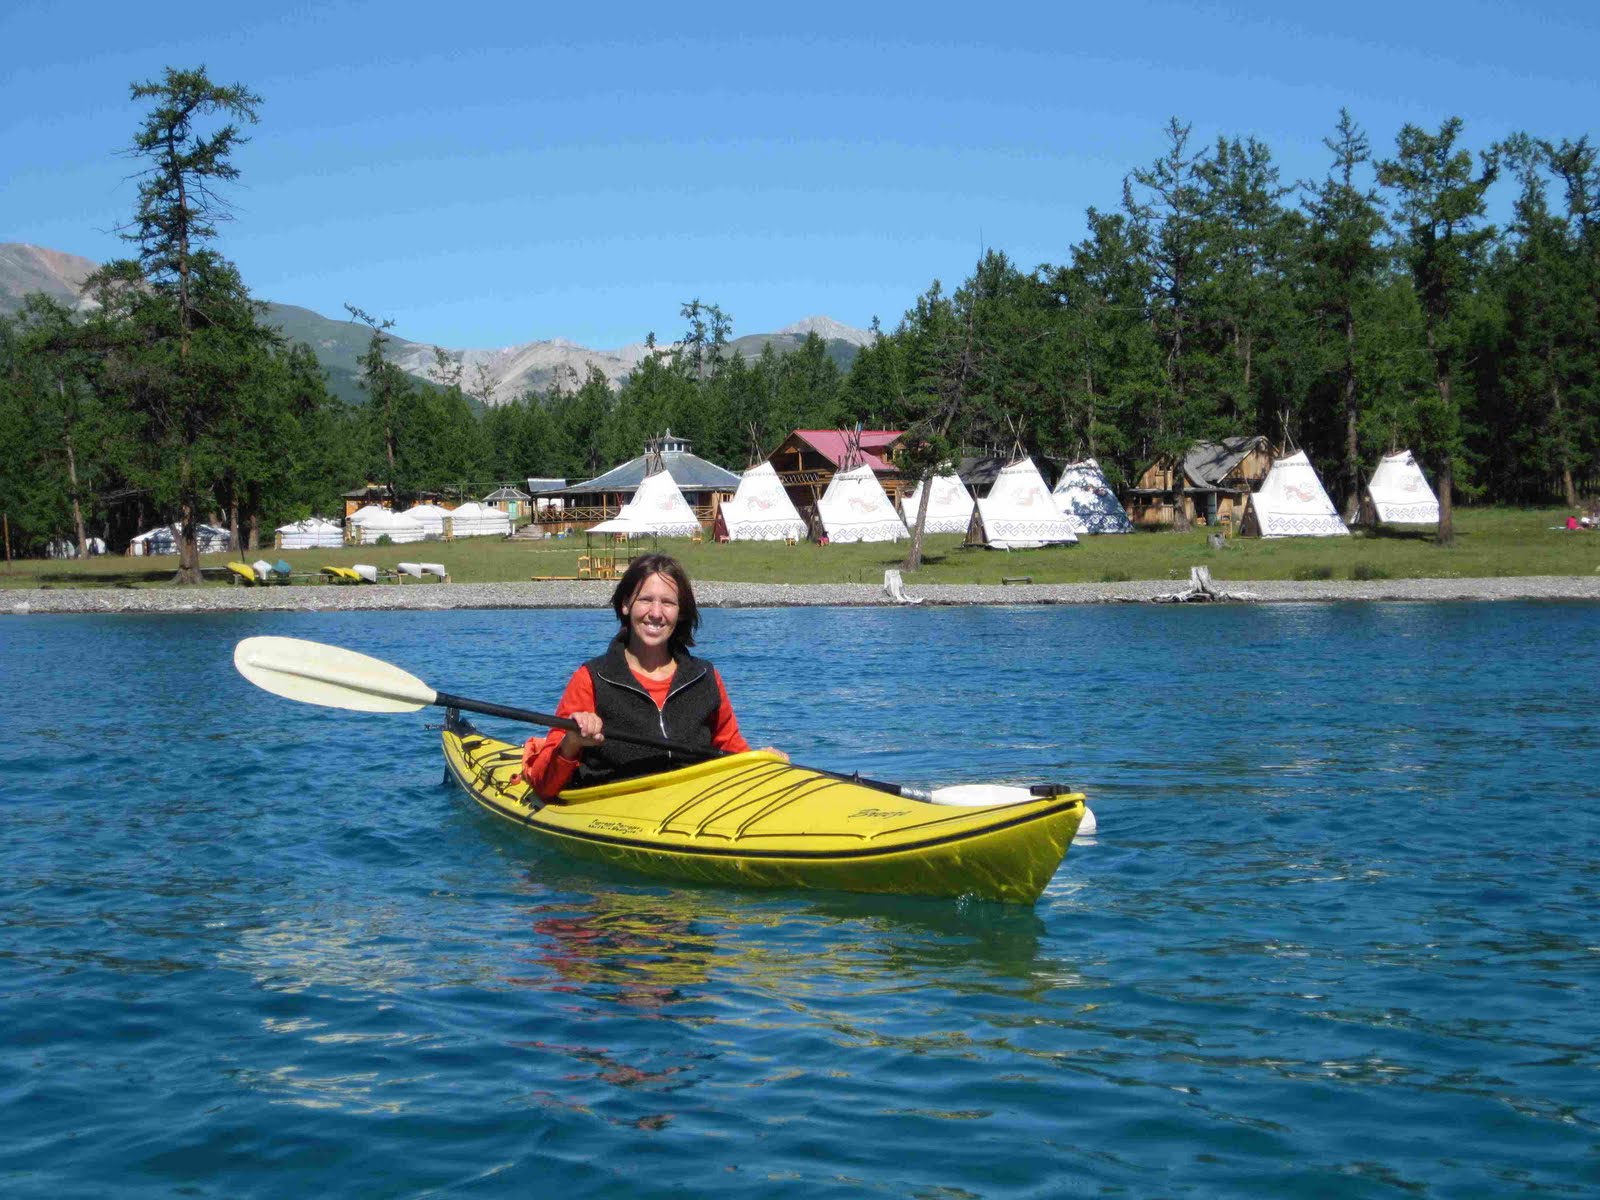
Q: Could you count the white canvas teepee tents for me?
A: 8